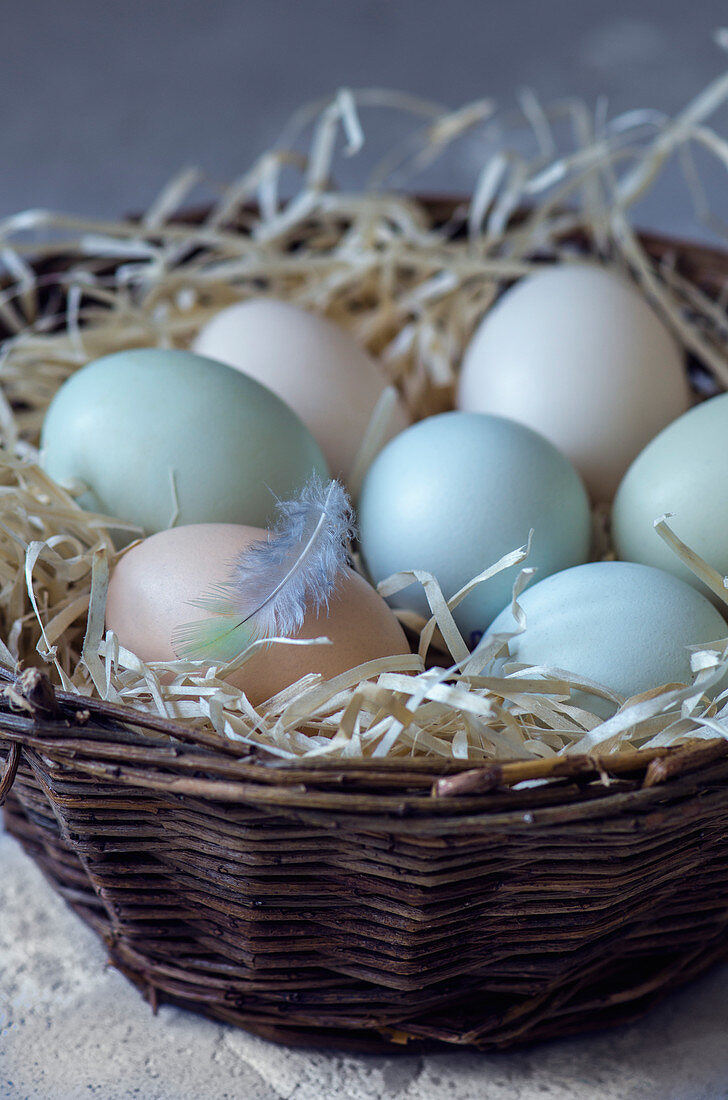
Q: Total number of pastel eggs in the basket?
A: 7